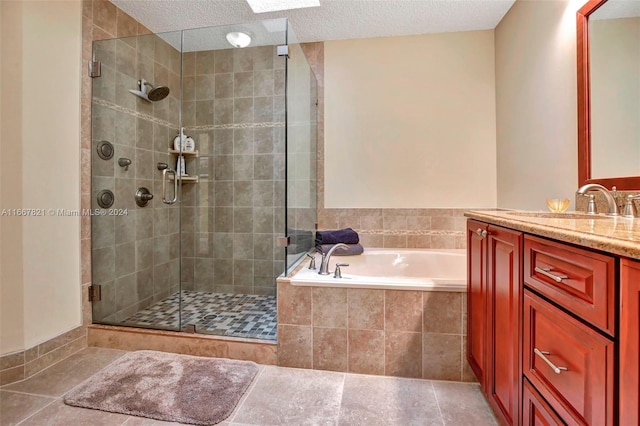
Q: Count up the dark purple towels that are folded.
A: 1